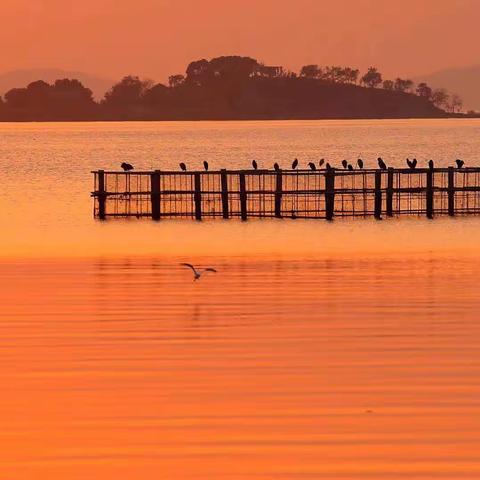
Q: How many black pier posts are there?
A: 11